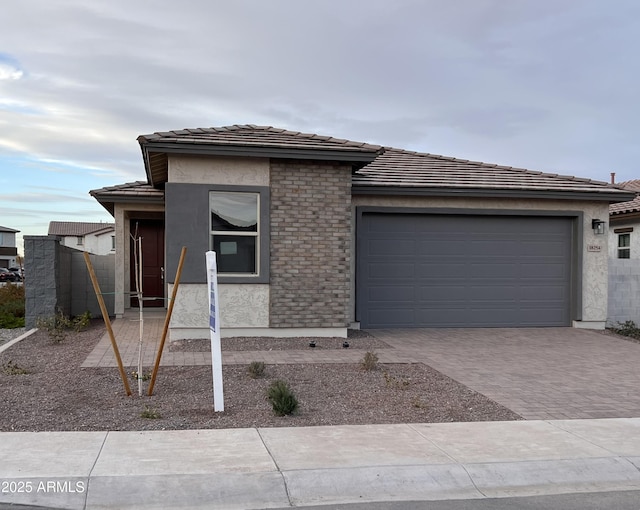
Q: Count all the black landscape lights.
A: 2